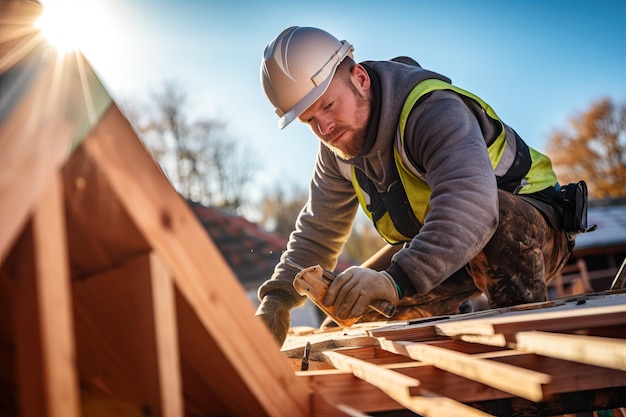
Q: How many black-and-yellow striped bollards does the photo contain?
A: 0